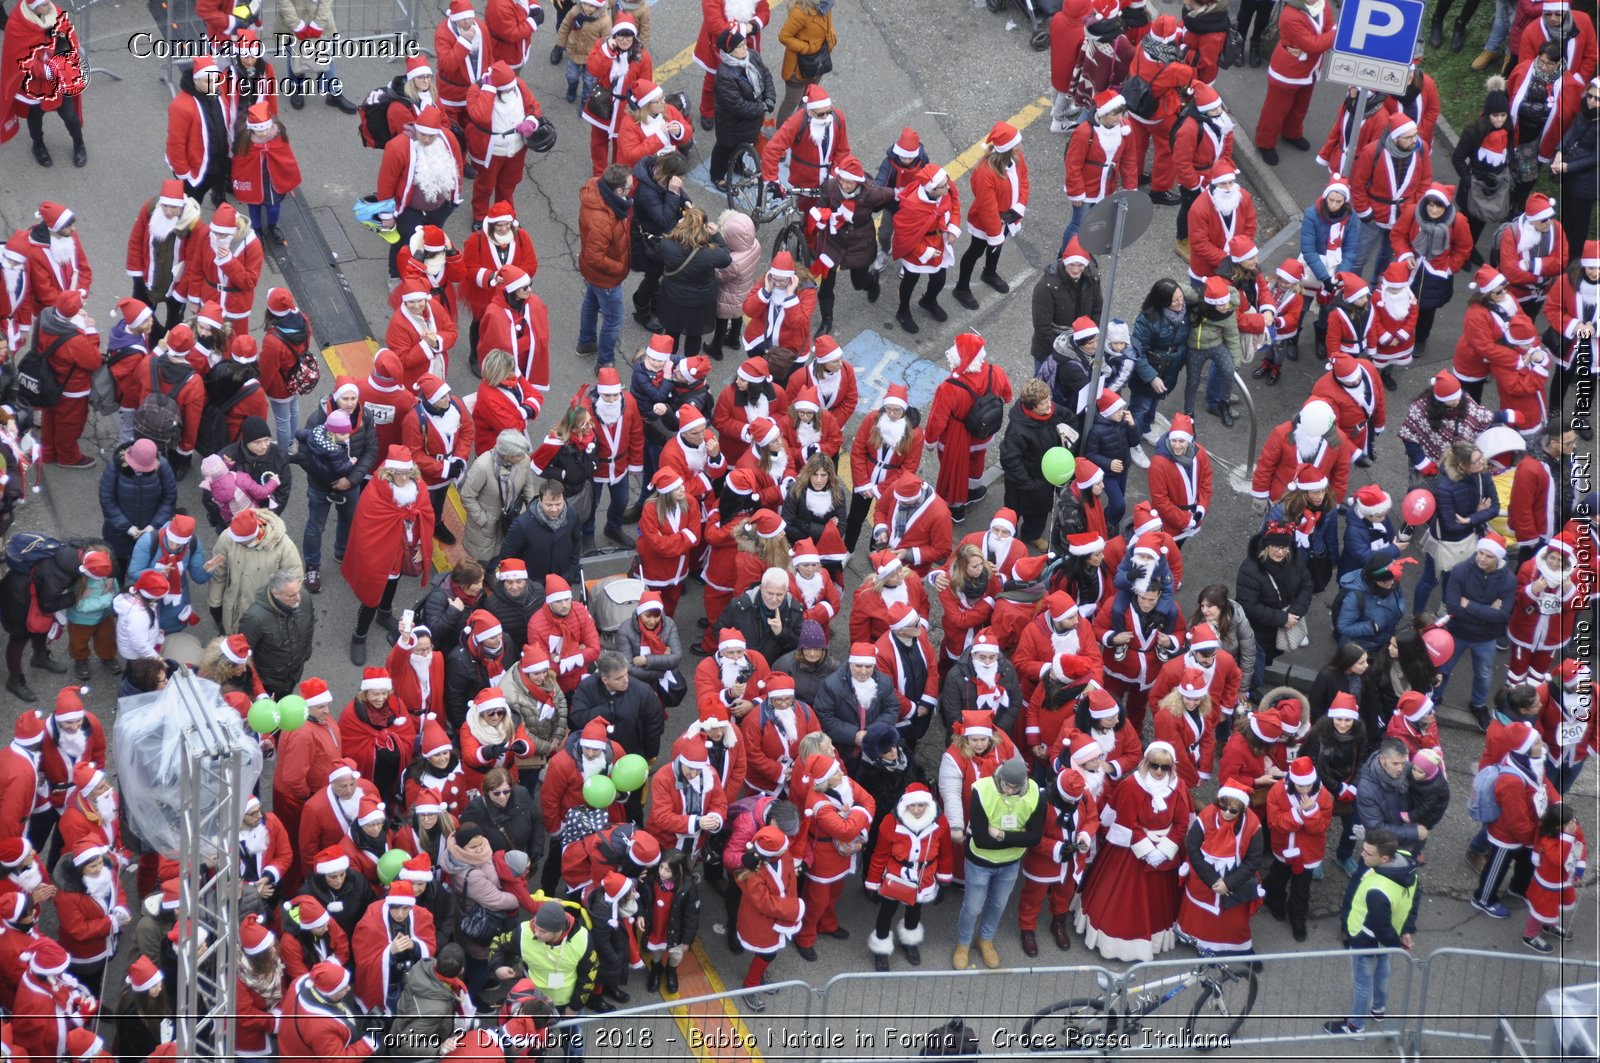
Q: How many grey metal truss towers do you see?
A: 1